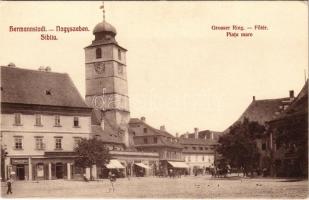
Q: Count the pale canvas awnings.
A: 3